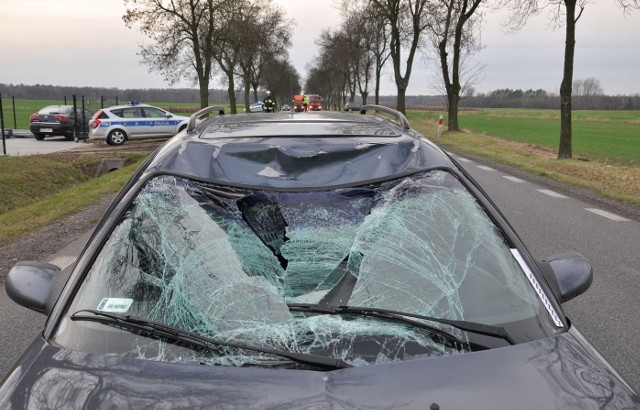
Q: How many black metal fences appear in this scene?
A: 1